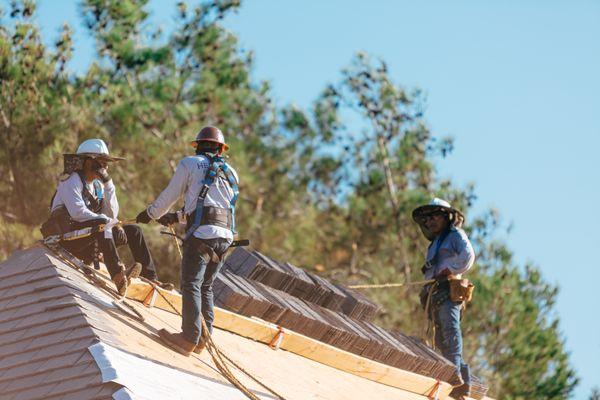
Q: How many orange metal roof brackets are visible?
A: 3